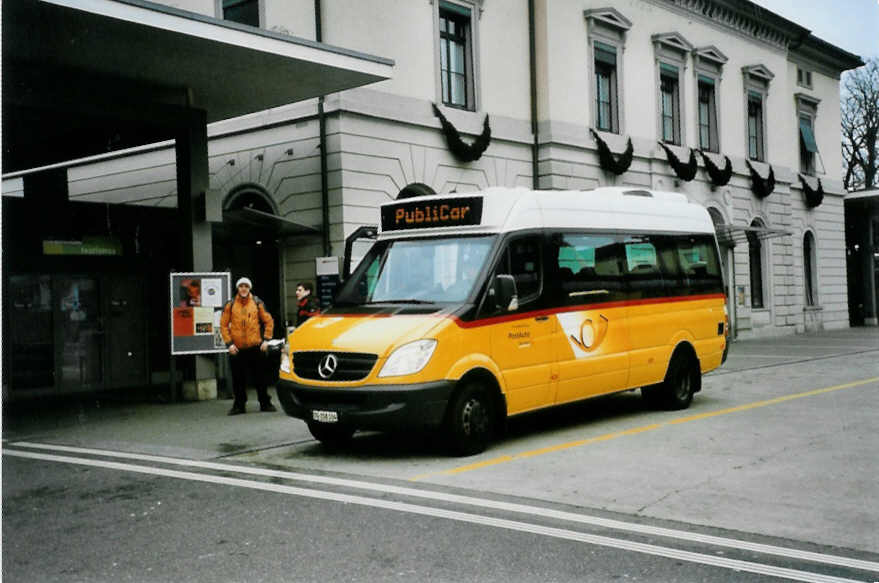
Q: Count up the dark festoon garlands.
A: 6